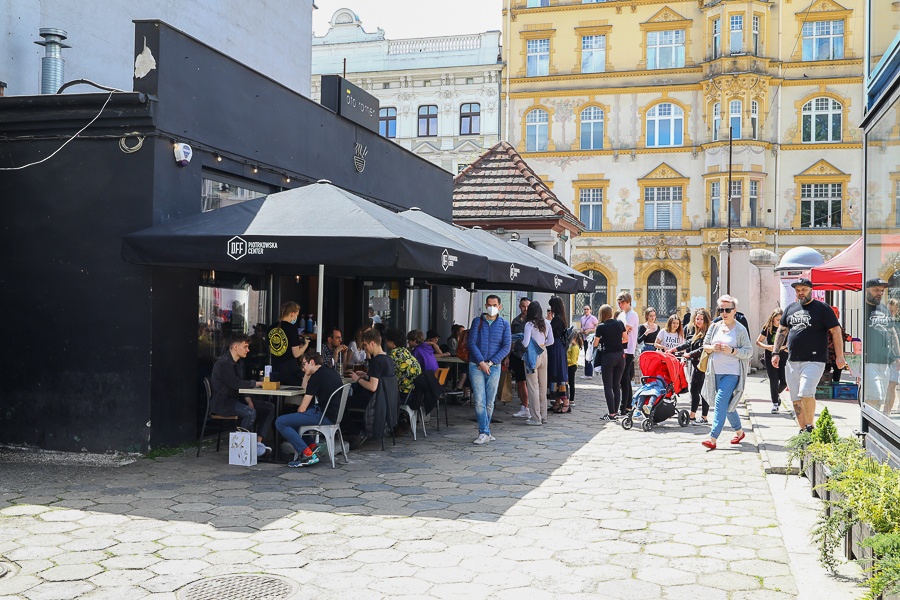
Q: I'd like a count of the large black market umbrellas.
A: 4